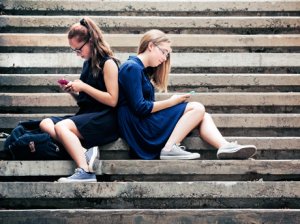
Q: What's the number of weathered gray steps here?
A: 11